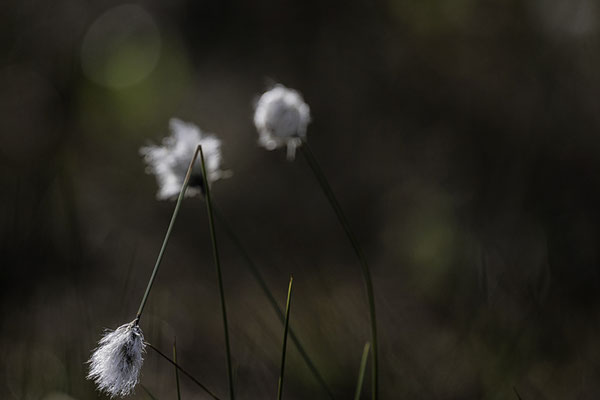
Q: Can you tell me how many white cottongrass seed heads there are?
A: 3